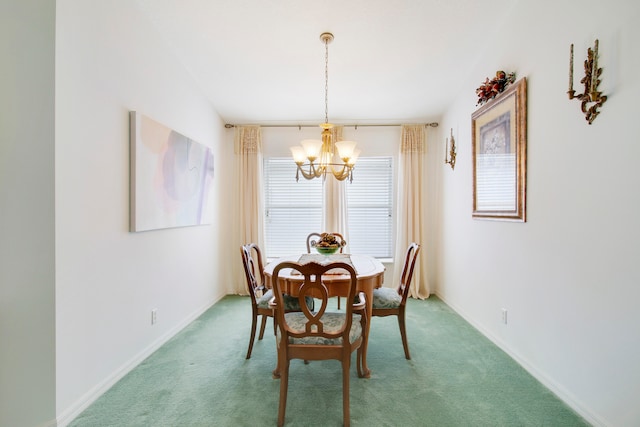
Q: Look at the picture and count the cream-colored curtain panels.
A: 3